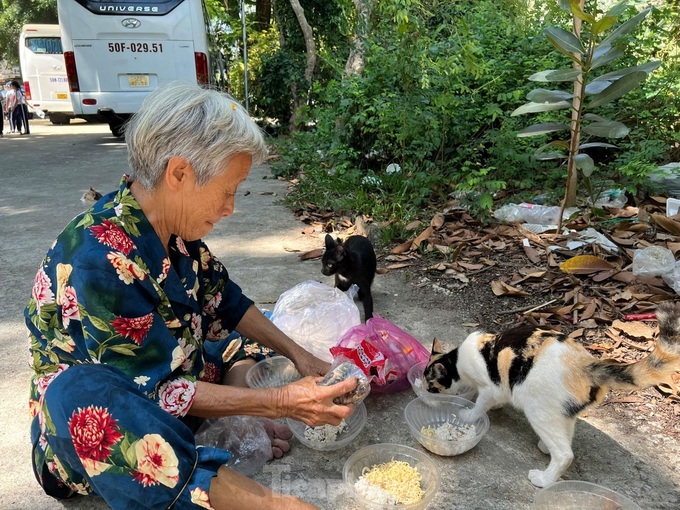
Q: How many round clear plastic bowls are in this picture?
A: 6